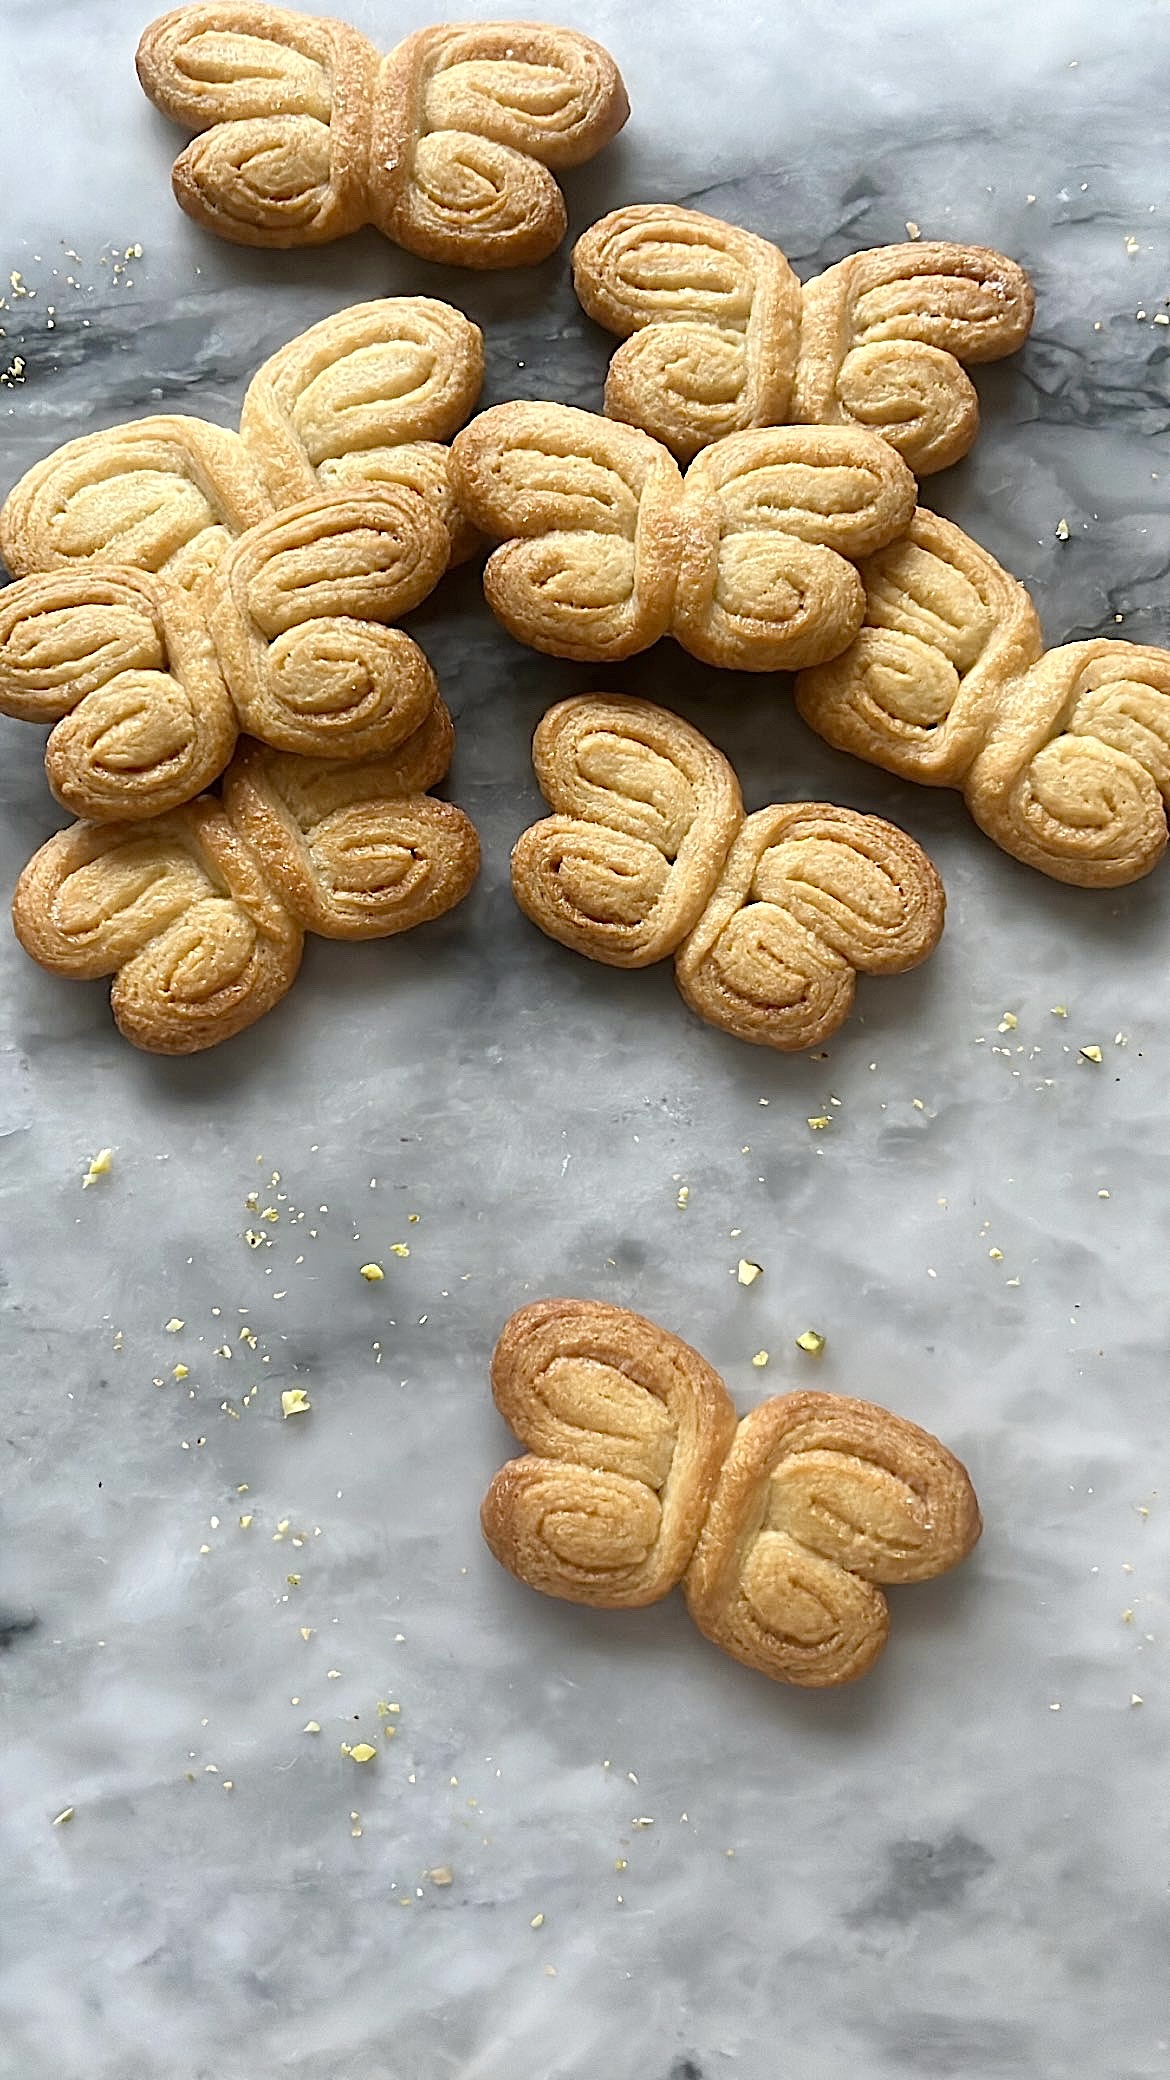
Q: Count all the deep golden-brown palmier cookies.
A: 9